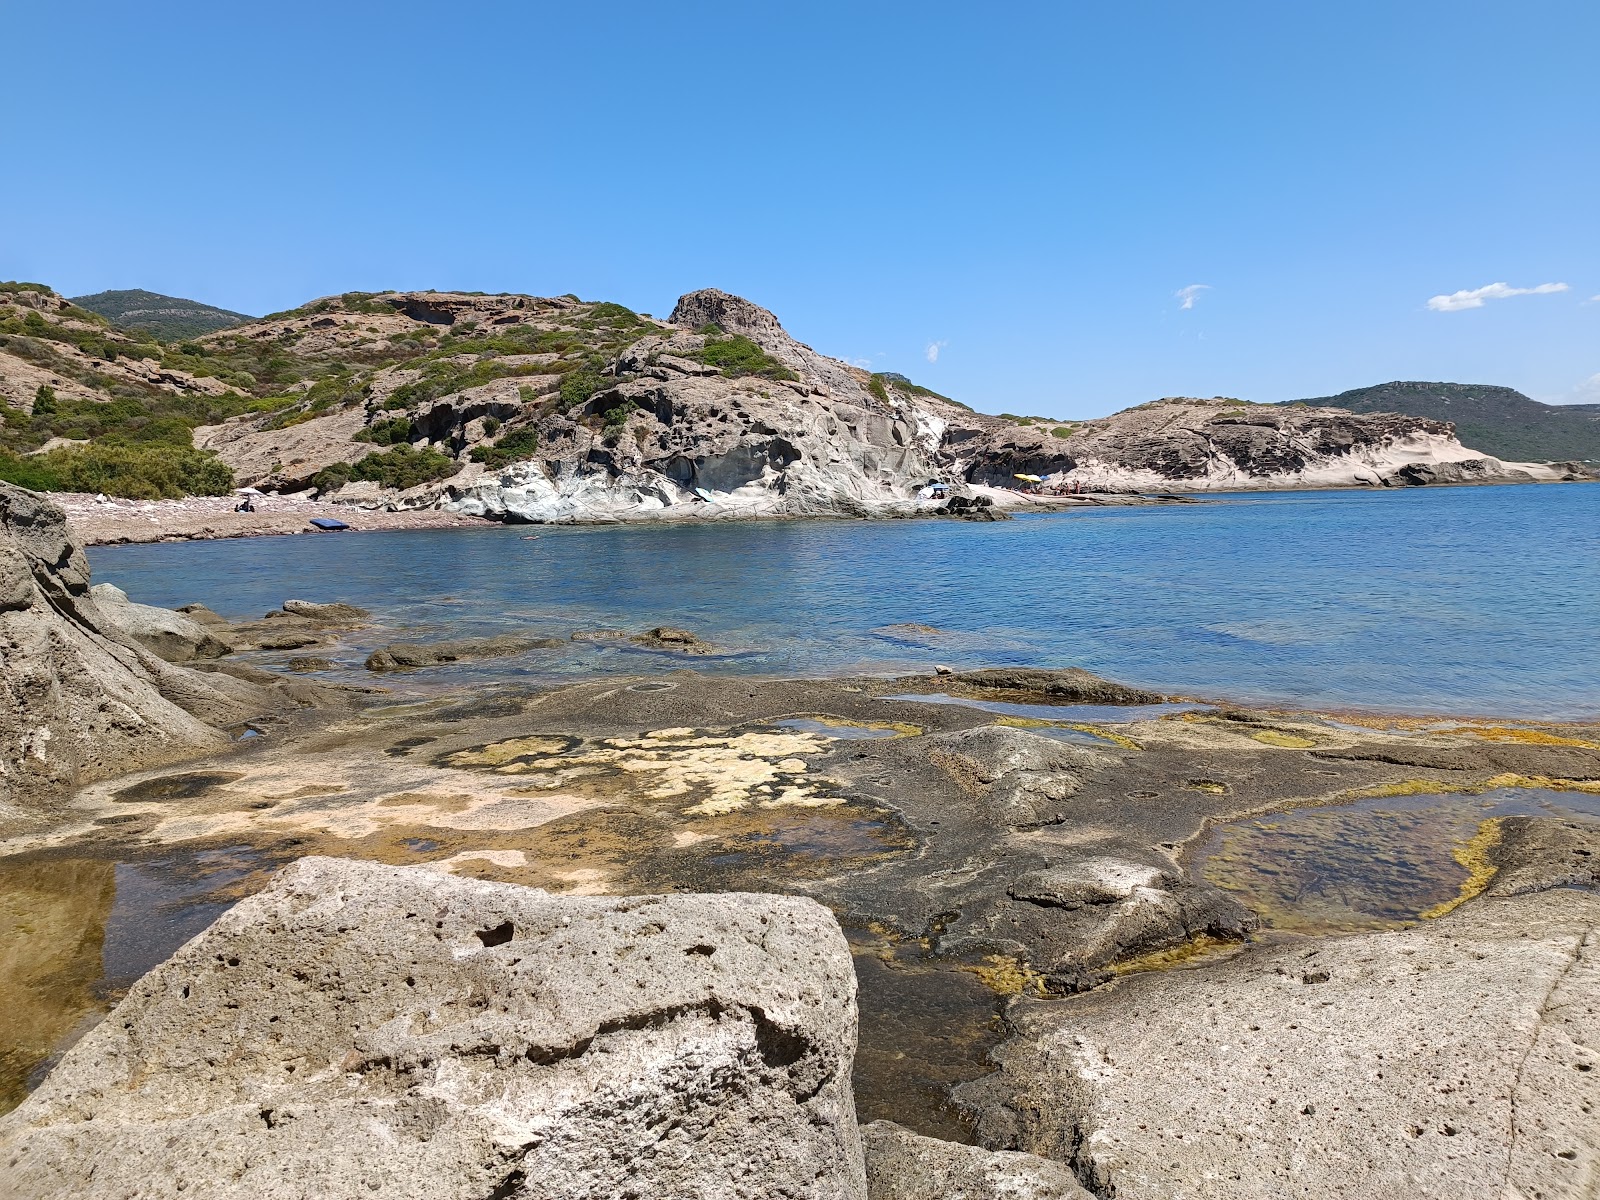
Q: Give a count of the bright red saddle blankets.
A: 0